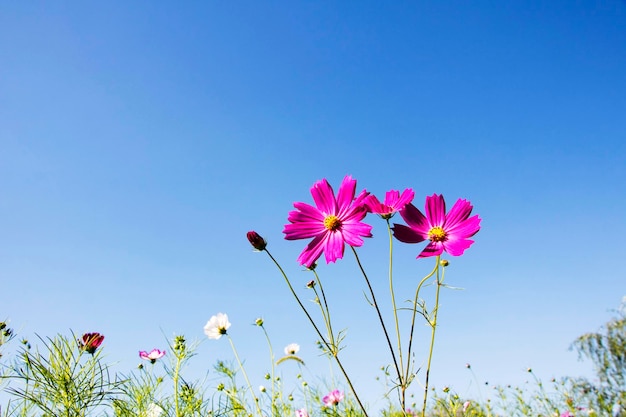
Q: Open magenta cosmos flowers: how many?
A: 3